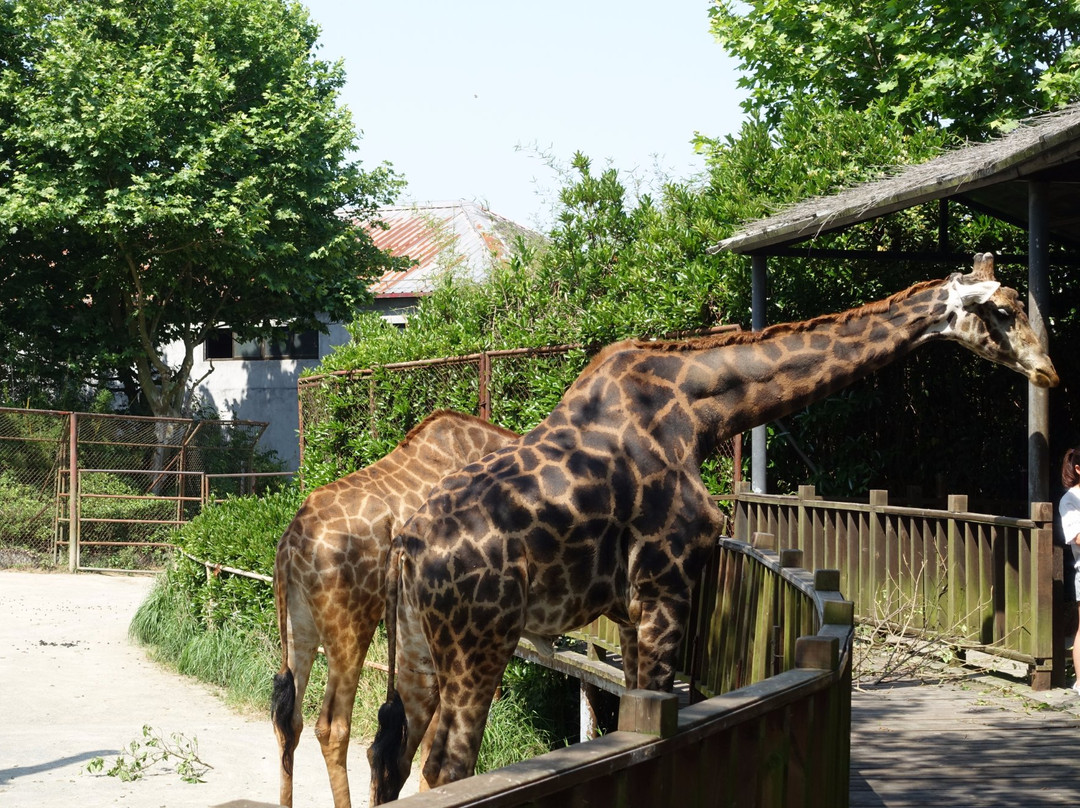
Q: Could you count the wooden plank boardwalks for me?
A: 1